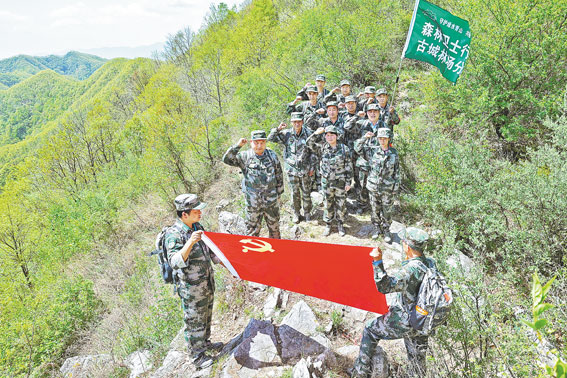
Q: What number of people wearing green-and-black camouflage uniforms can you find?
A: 14